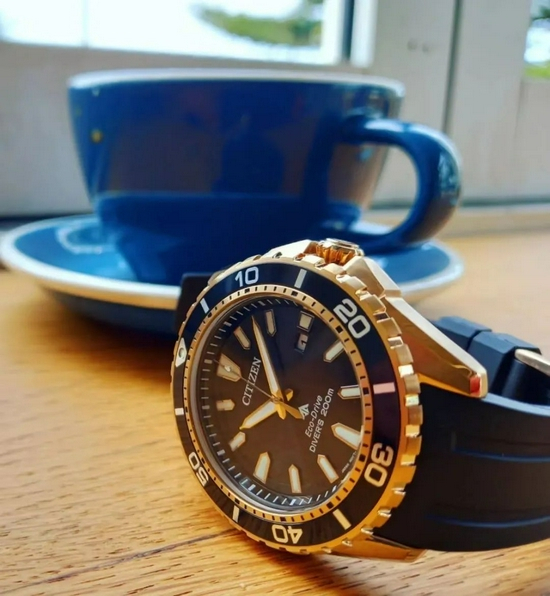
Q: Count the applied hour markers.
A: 12